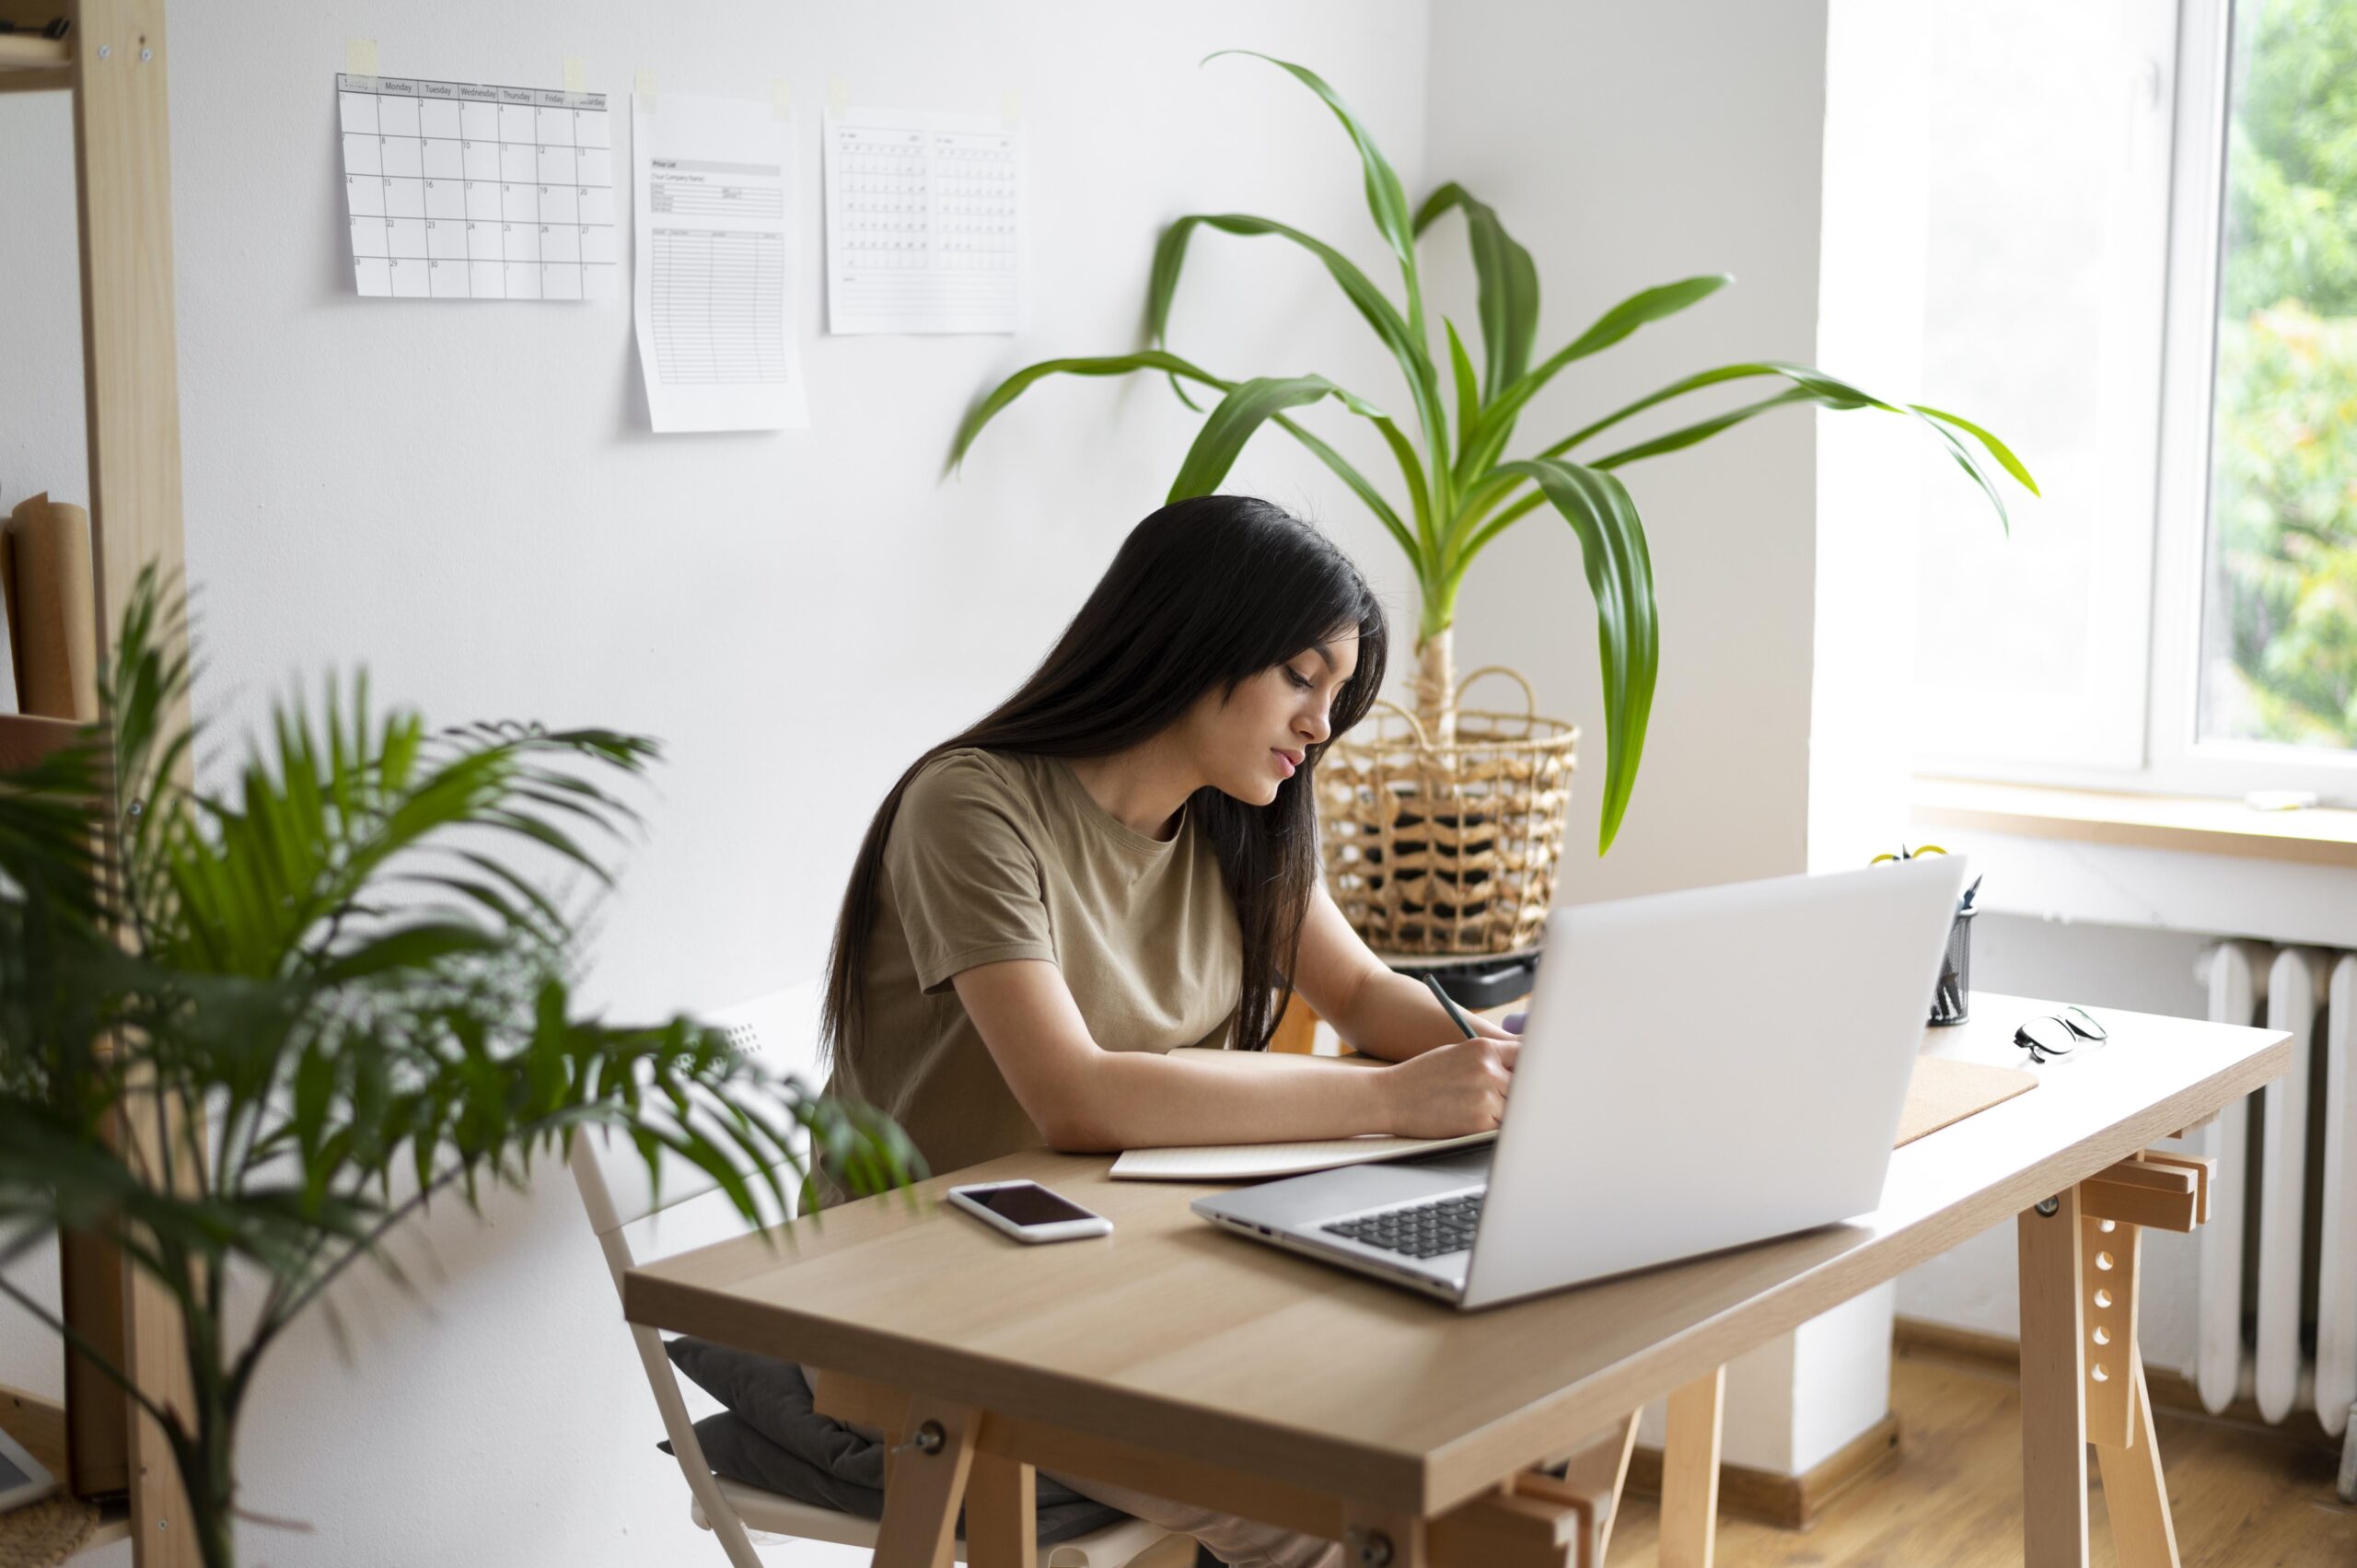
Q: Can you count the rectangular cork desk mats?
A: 1